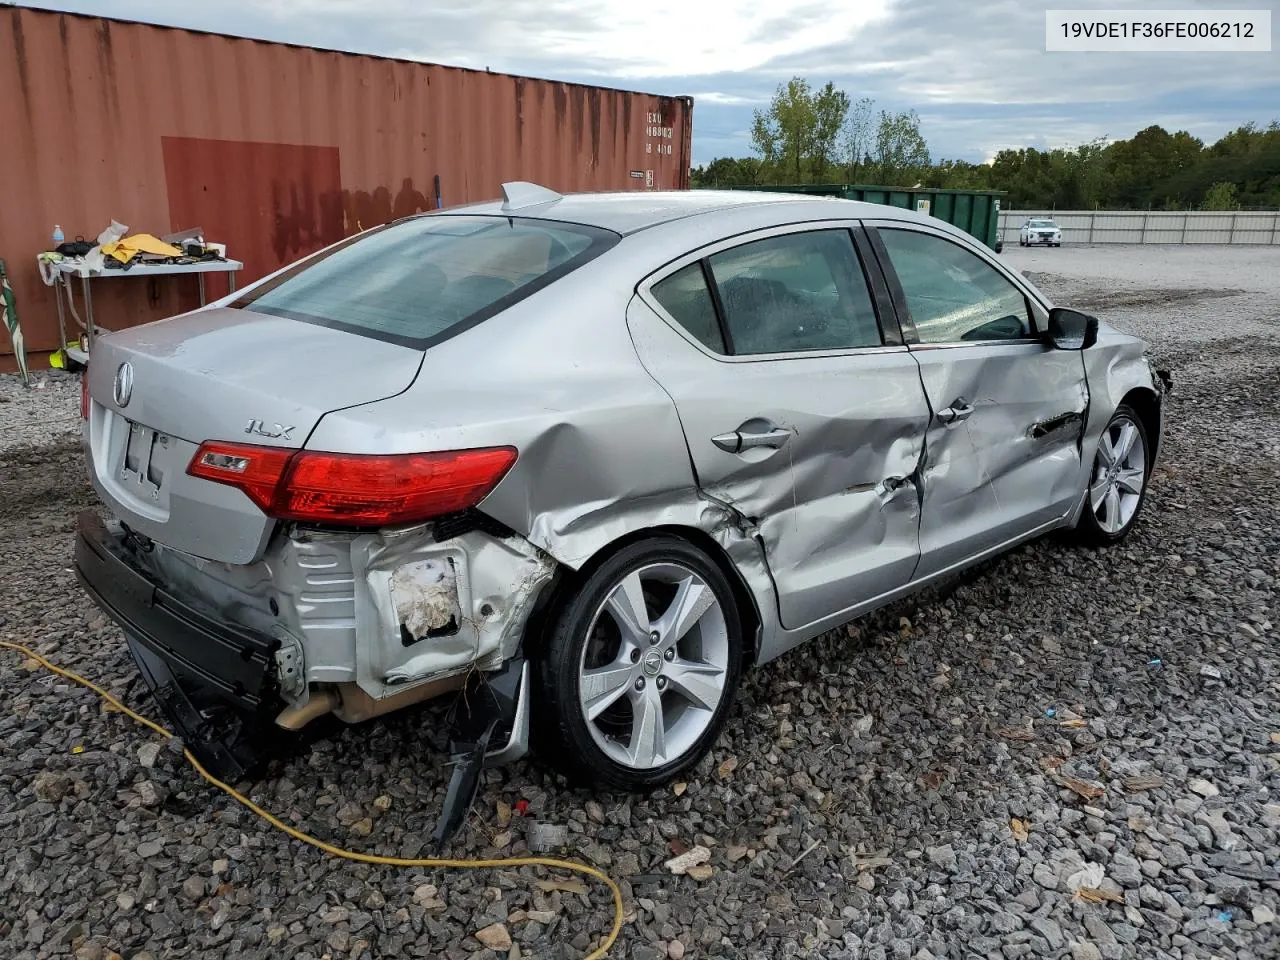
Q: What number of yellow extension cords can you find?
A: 1